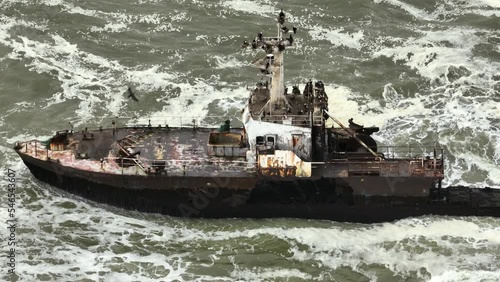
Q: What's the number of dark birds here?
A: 1